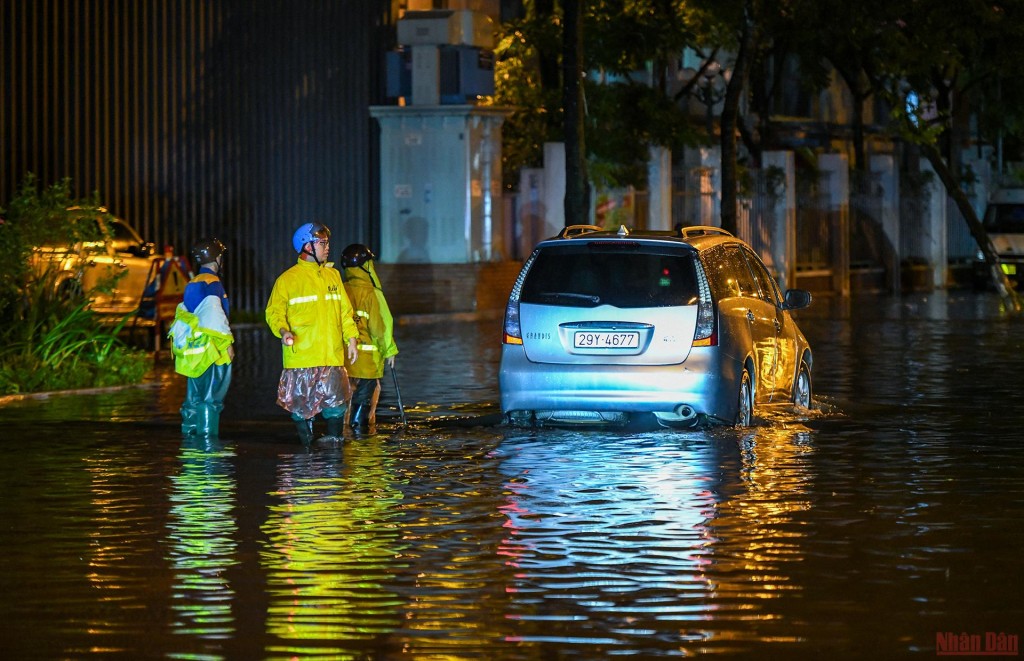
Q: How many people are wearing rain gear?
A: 3